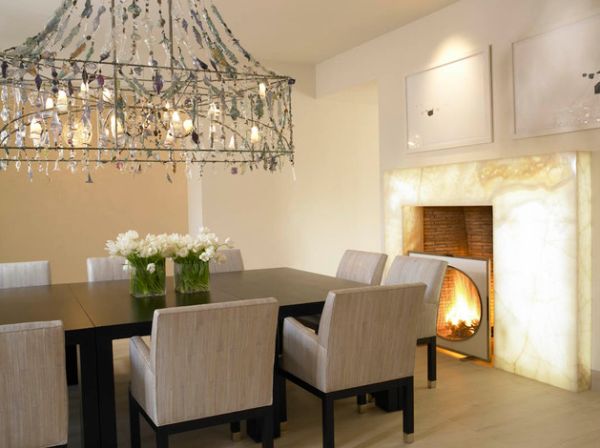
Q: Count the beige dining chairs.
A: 8